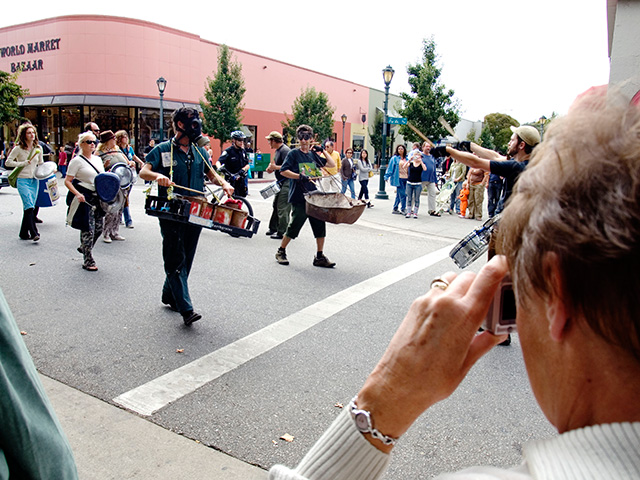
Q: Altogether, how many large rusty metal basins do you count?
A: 1